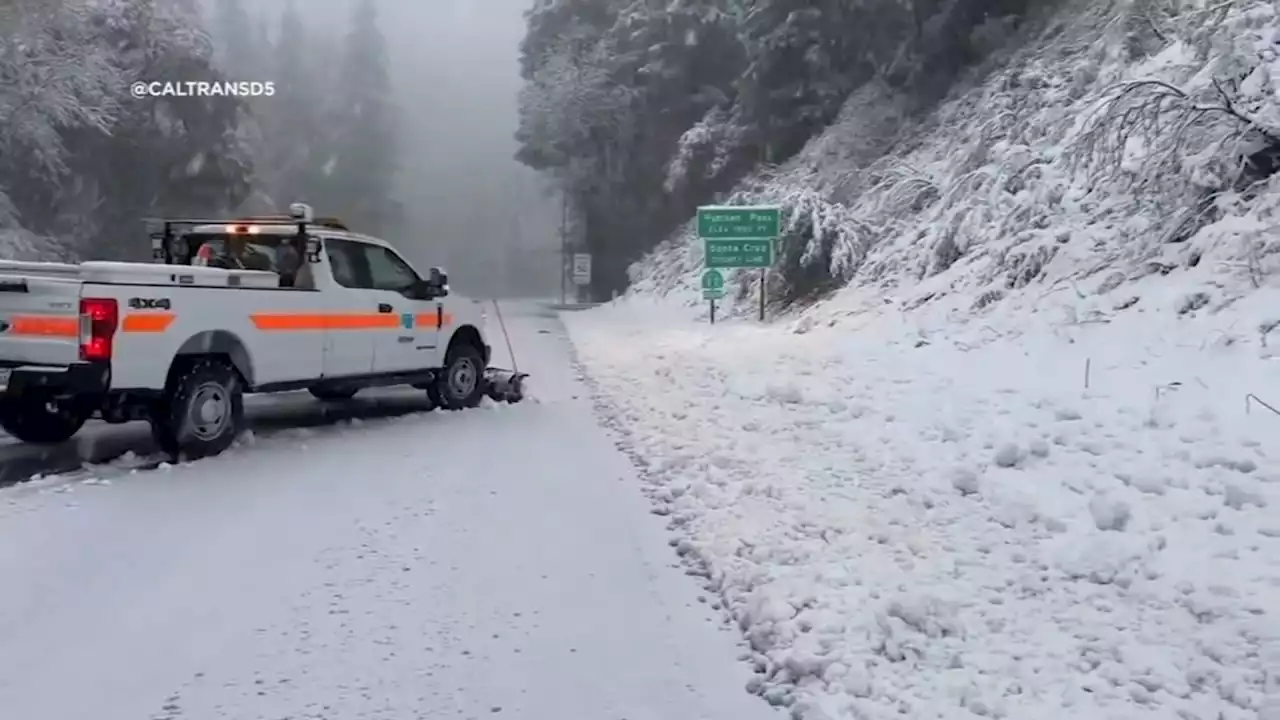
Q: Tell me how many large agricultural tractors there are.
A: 0